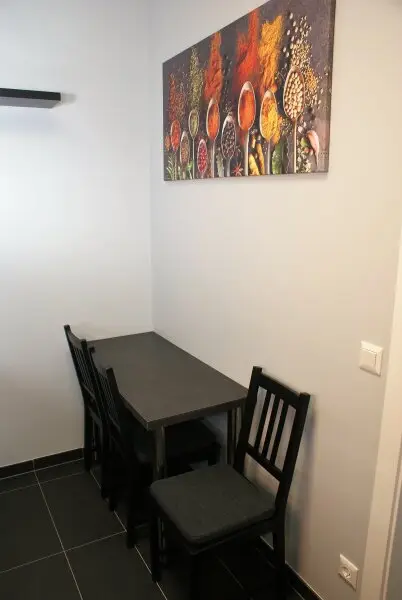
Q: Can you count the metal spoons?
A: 9